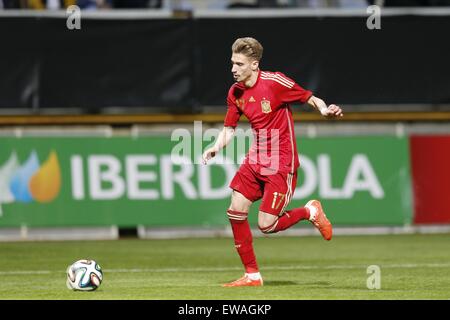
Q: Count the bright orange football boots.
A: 2